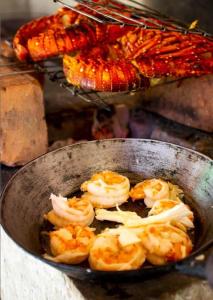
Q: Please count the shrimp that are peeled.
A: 7